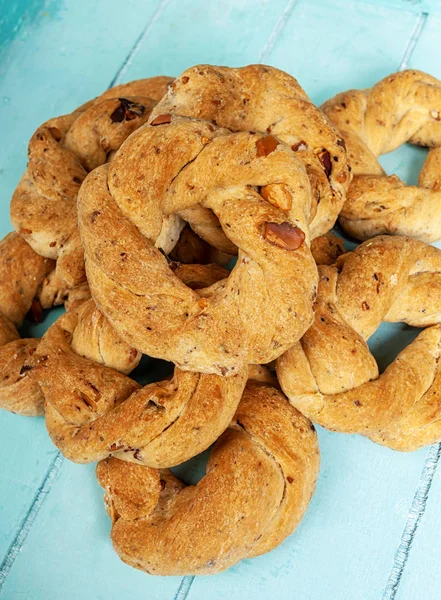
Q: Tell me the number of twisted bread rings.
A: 8